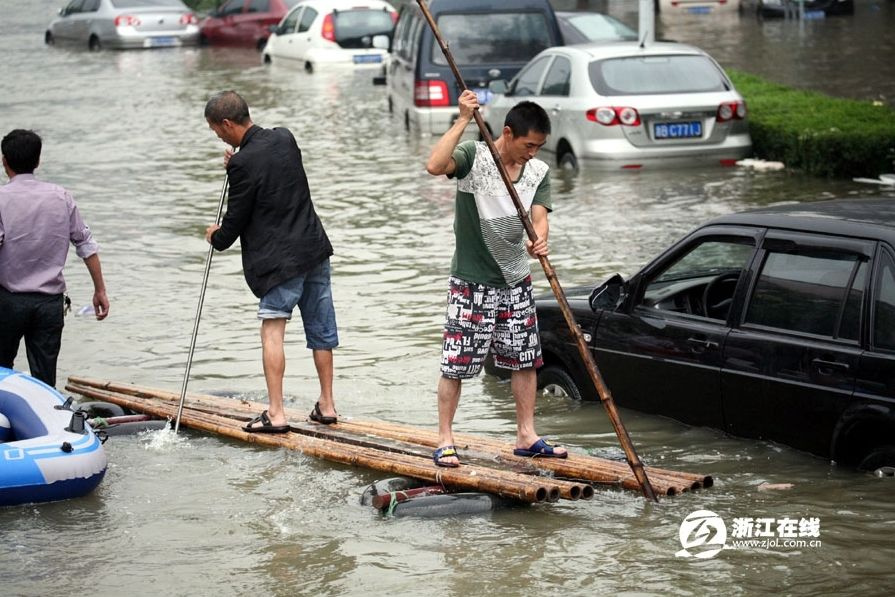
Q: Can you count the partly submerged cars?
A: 9